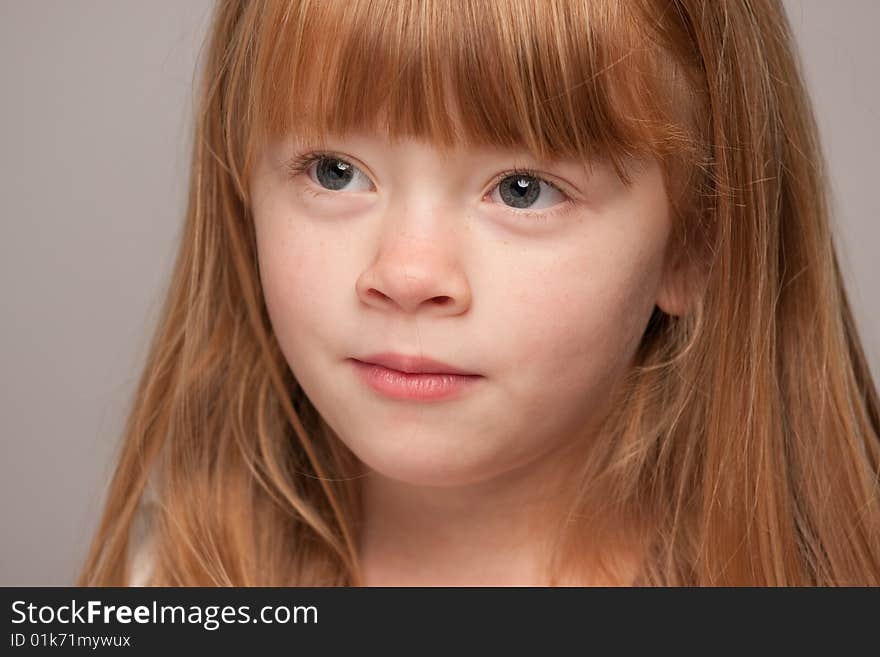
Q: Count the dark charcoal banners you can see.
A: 1